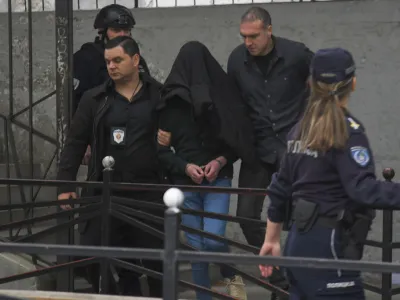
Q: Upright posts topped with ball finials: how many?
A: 3